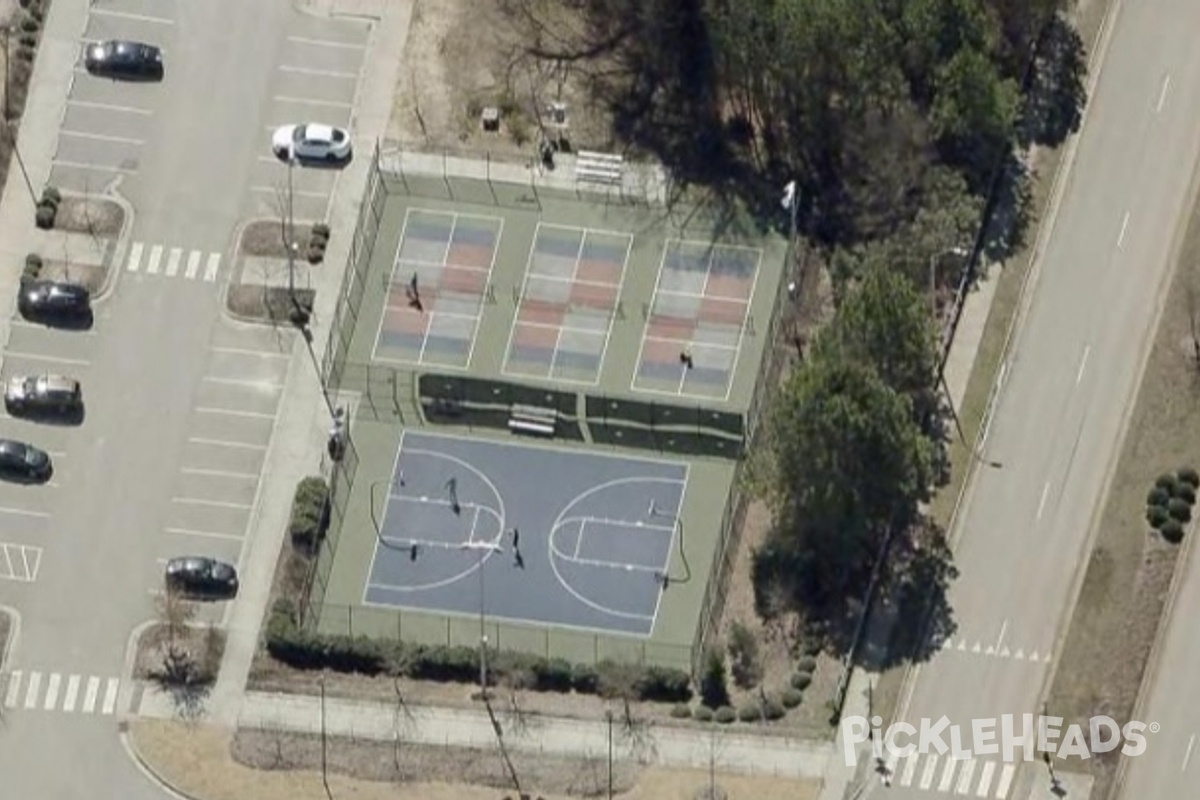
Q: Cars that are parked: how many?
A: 6